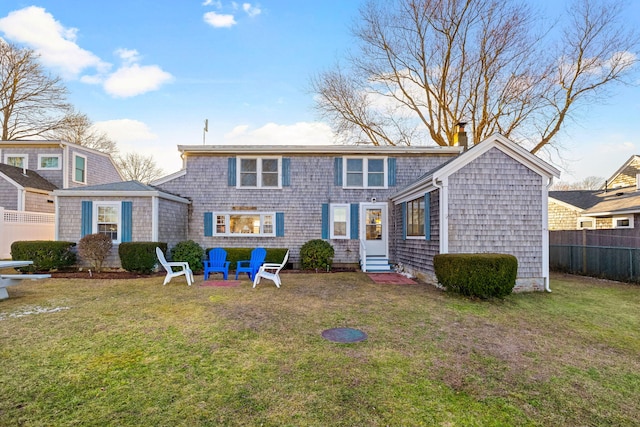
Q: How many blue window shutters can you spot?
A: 12